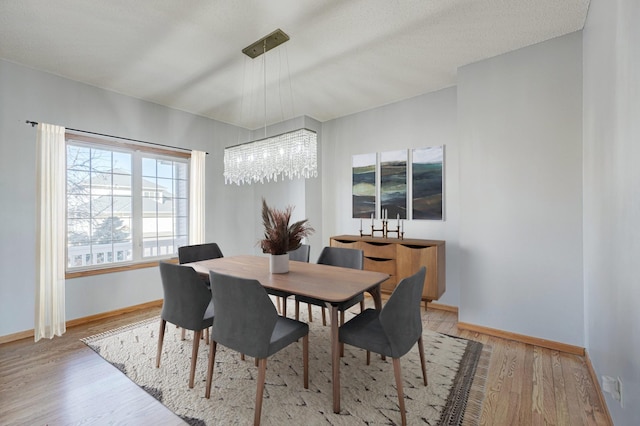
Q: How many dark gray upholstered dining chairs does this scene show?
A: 6